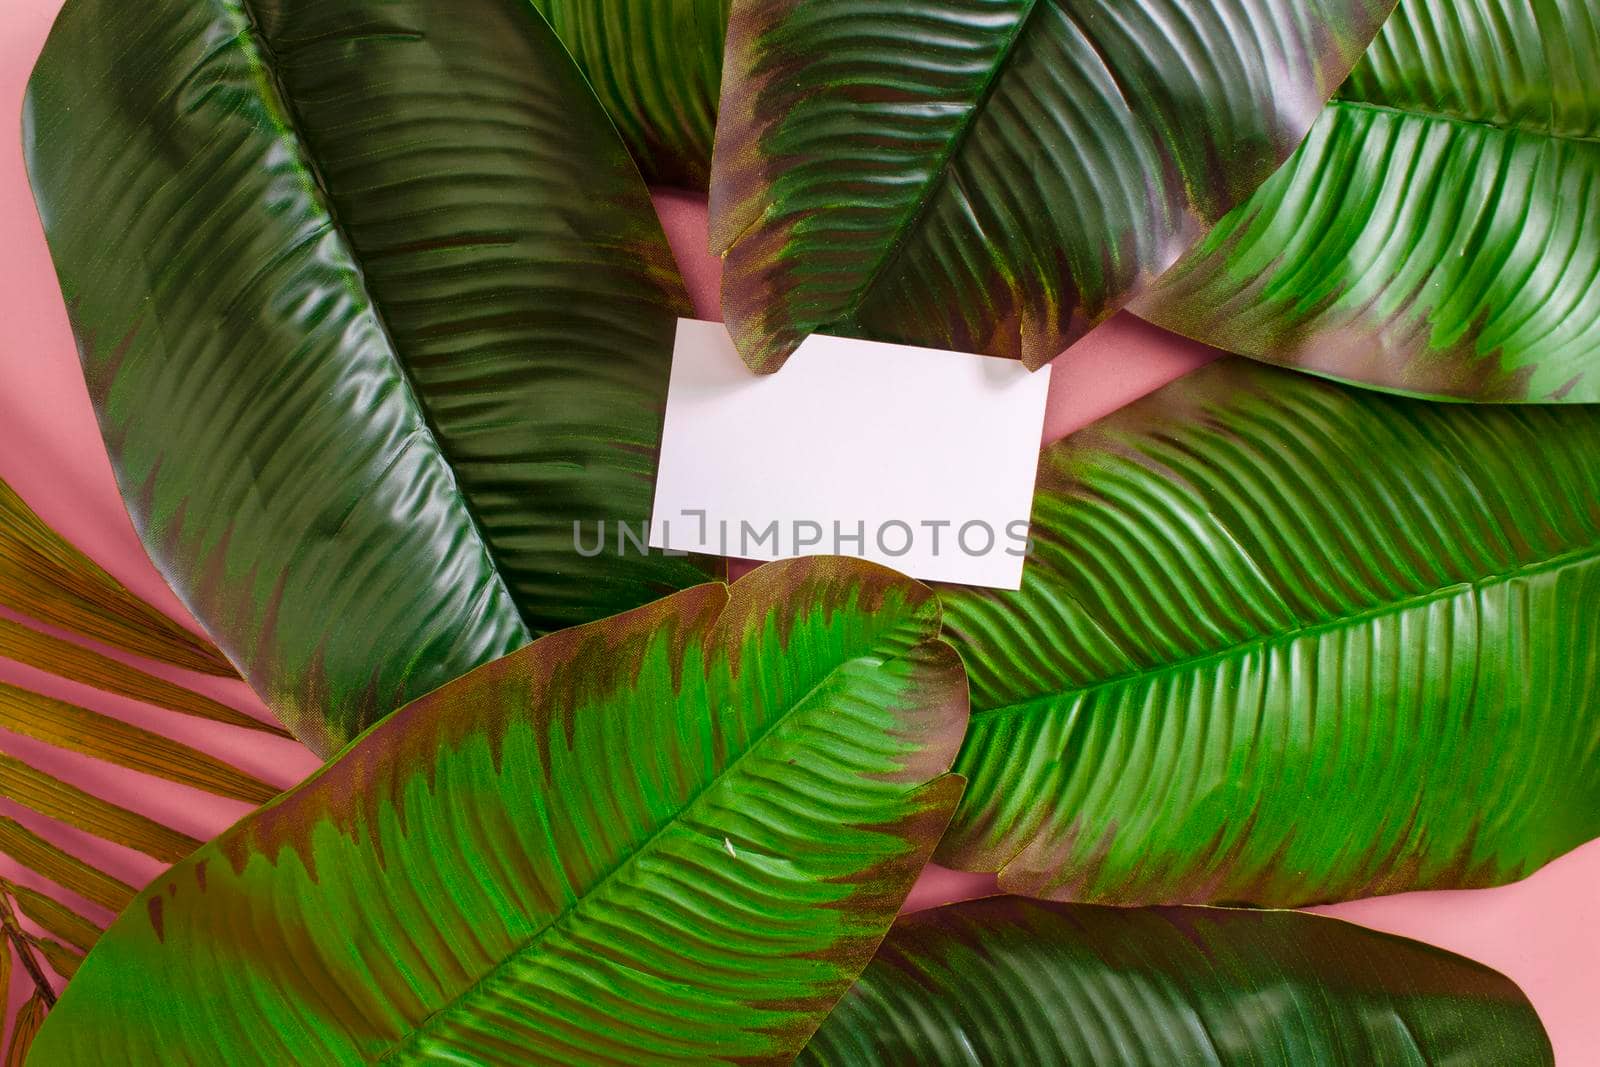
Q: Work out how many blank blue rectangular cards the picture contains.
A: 0